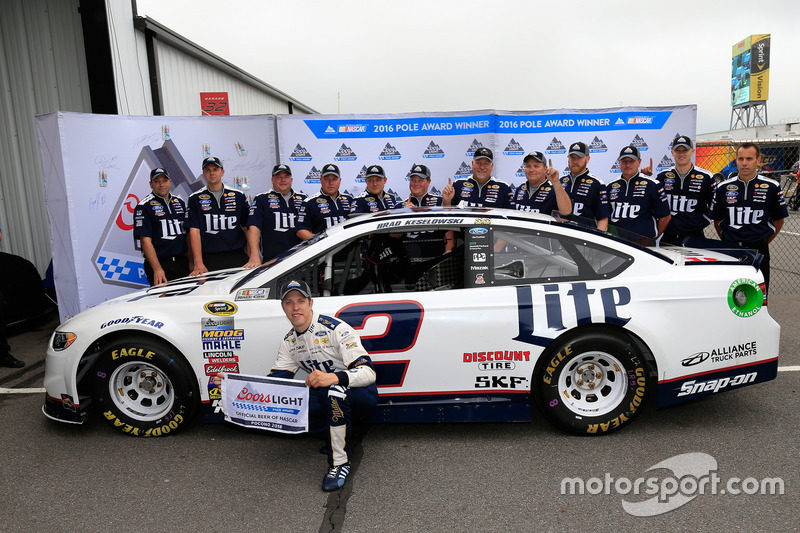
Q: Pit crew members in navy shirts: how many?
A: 12